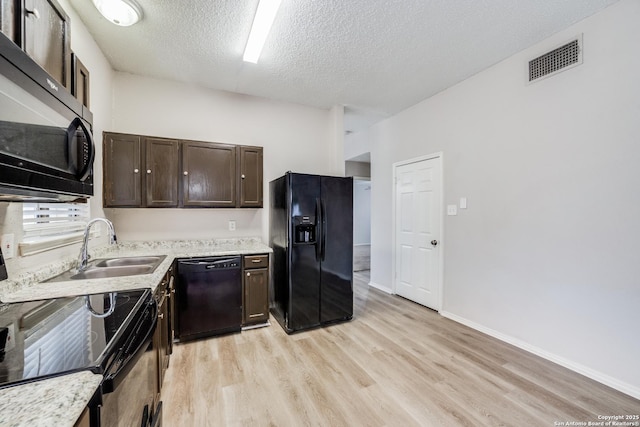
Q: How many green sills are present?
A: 0